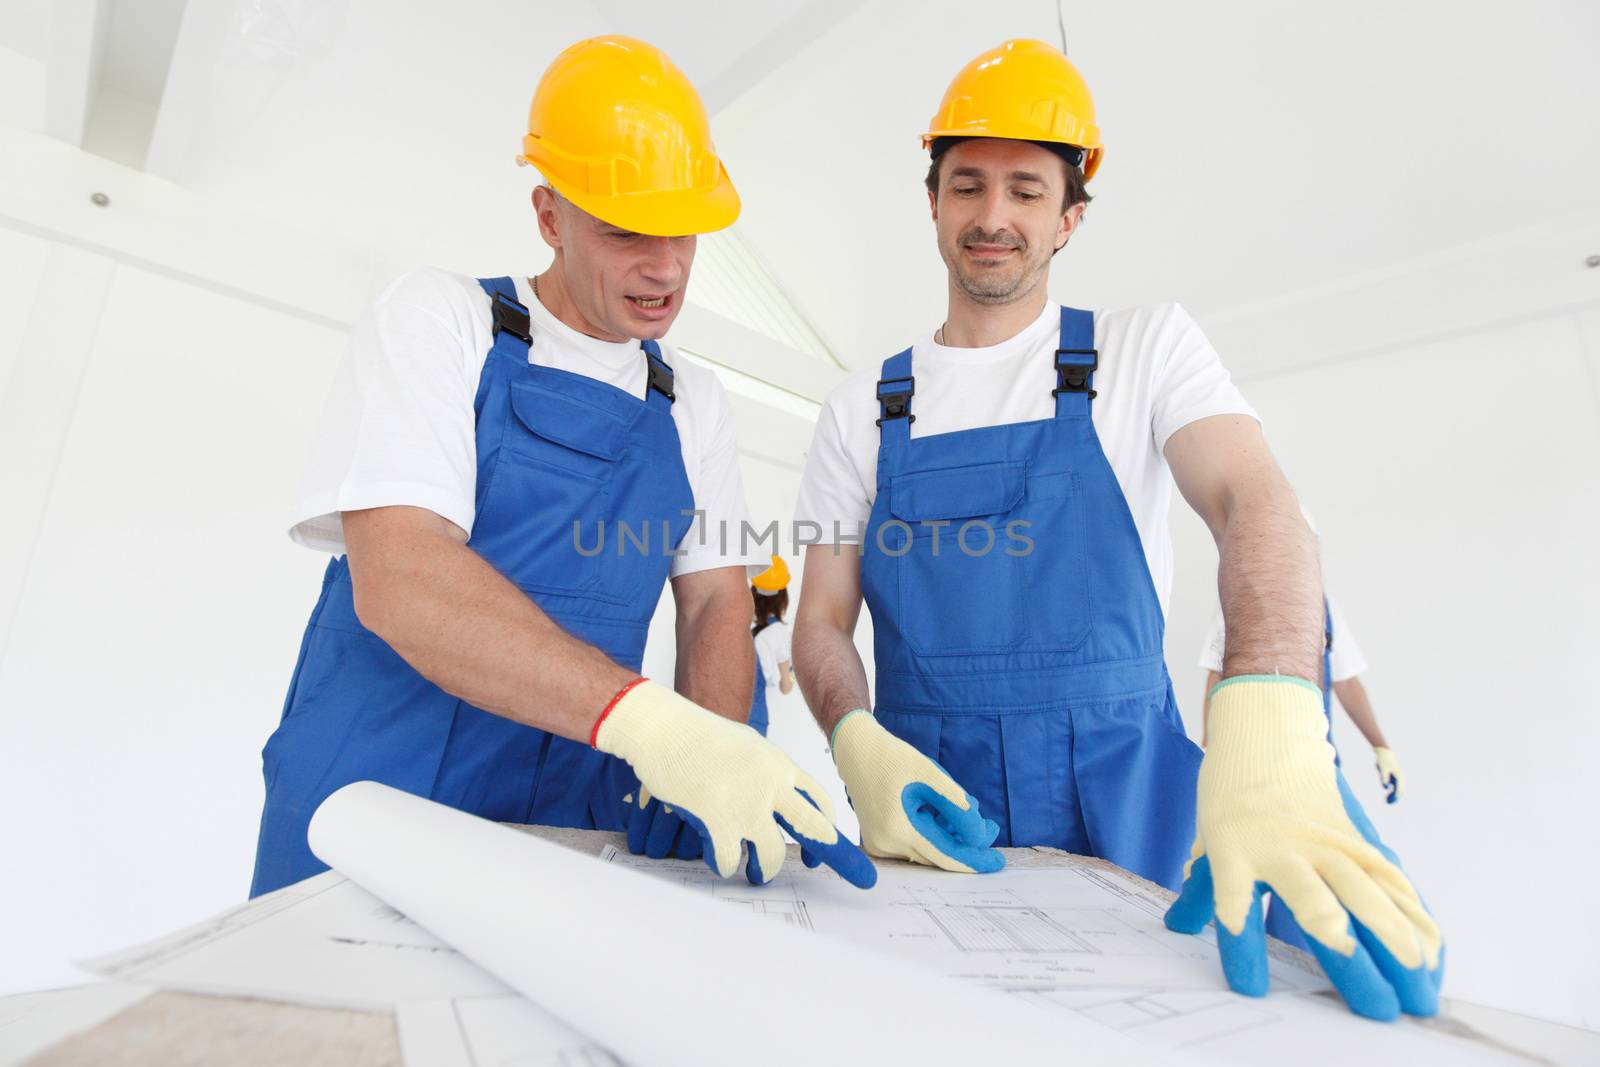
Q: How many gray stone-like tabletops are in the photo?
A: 1